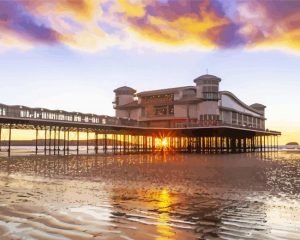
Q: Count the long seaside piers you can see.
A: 1